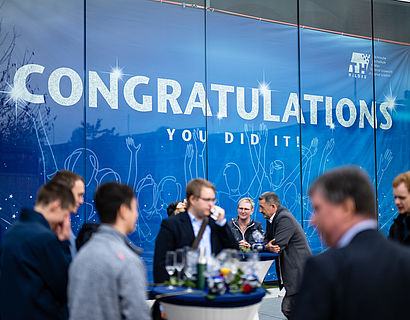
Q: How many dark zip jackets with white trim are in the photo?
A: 1